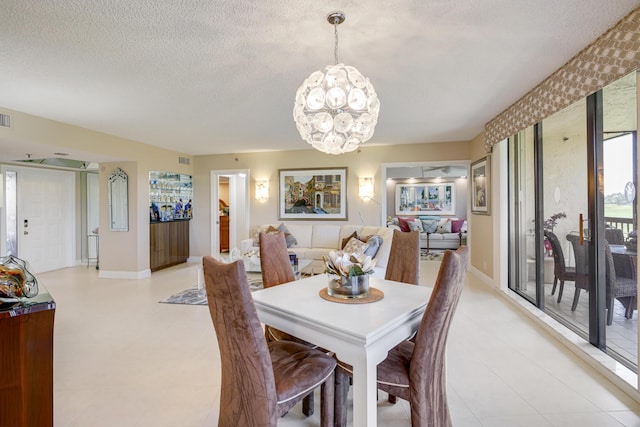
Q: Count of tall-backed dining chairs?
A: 4